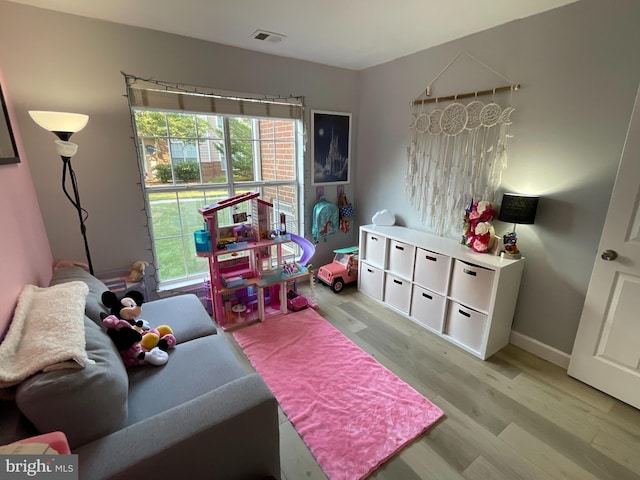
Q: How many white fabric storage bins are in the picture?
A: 8